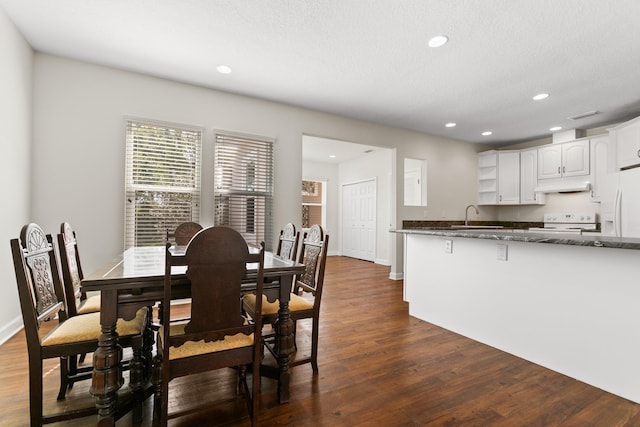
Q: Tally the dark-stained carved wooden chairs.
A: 6